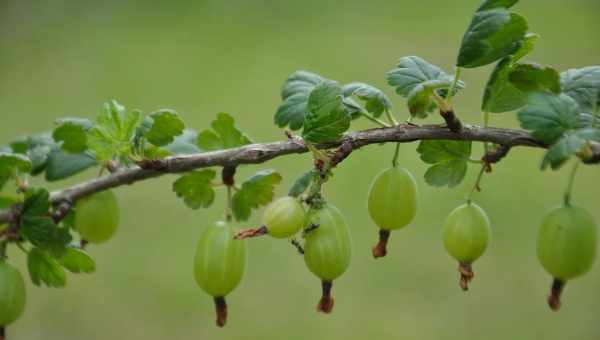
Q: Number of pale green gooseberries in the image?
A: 8